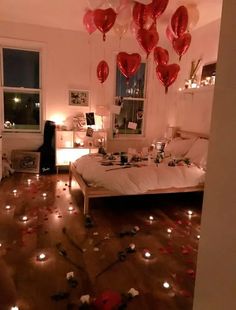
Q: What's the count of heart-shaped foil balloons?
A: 10